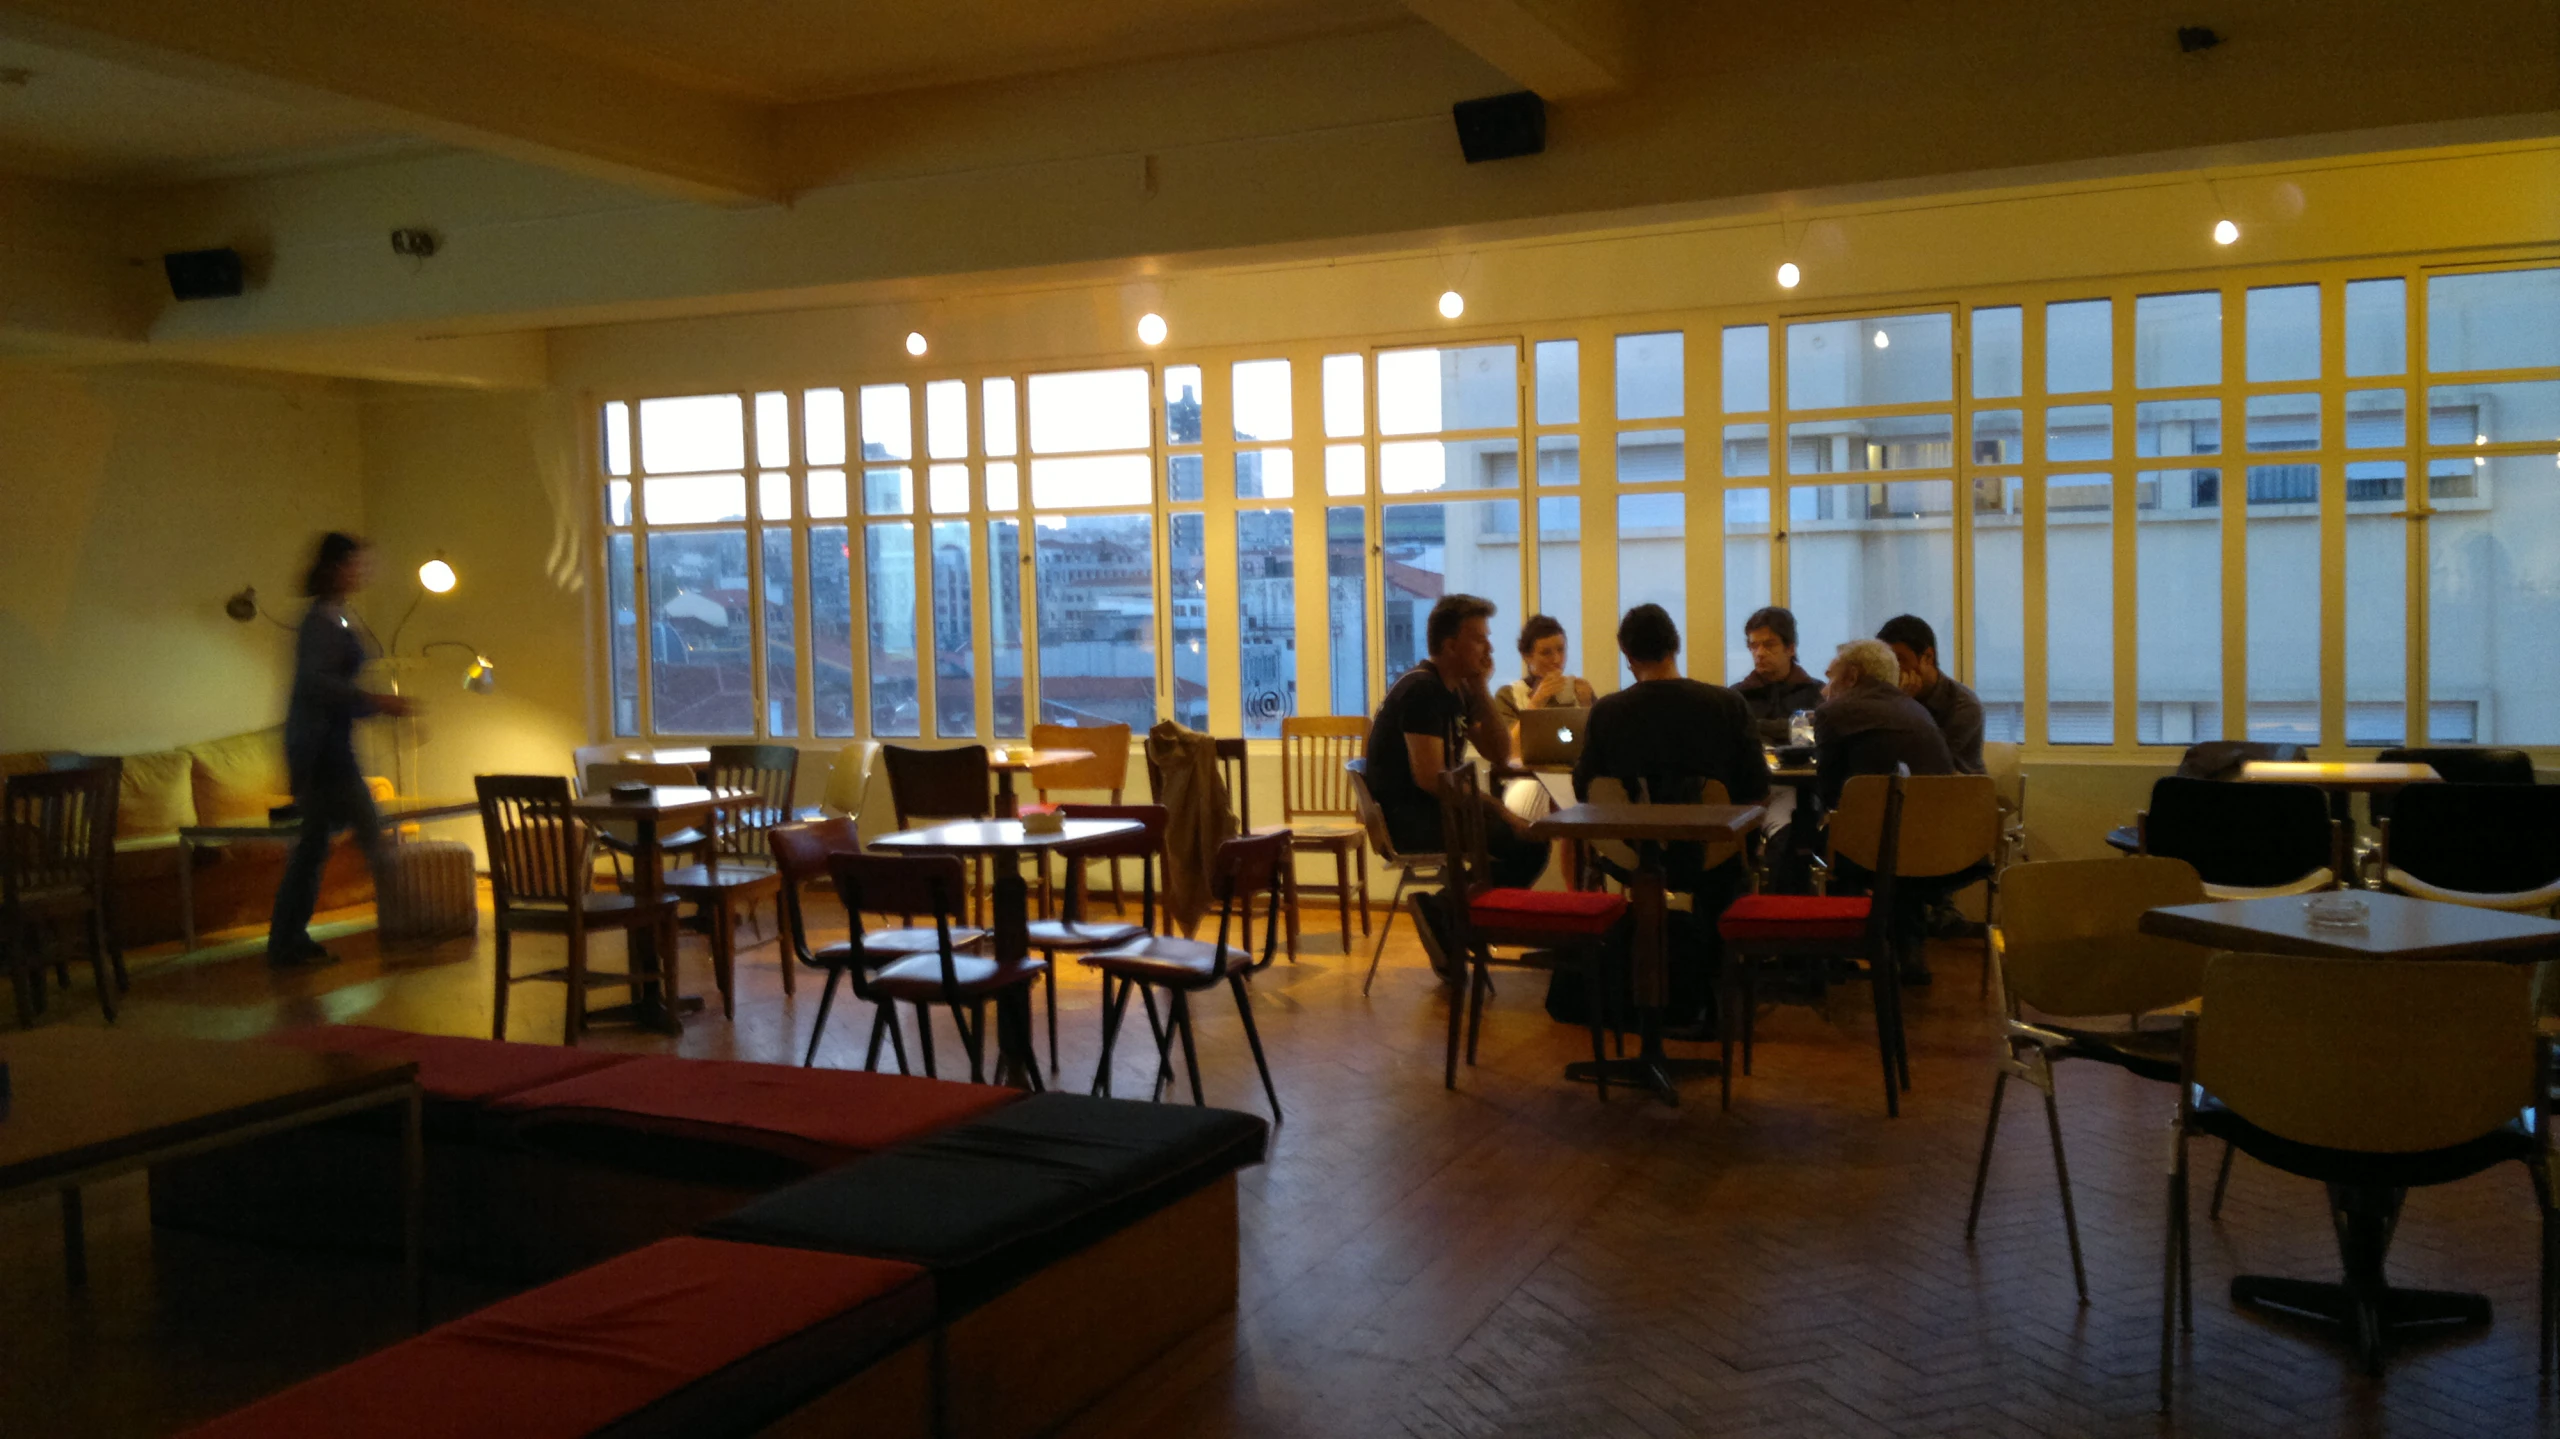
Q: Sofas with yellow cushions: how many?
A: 1